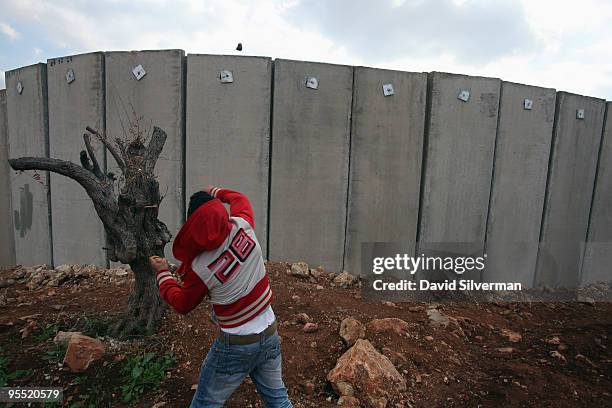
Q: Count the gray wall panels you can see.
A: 11